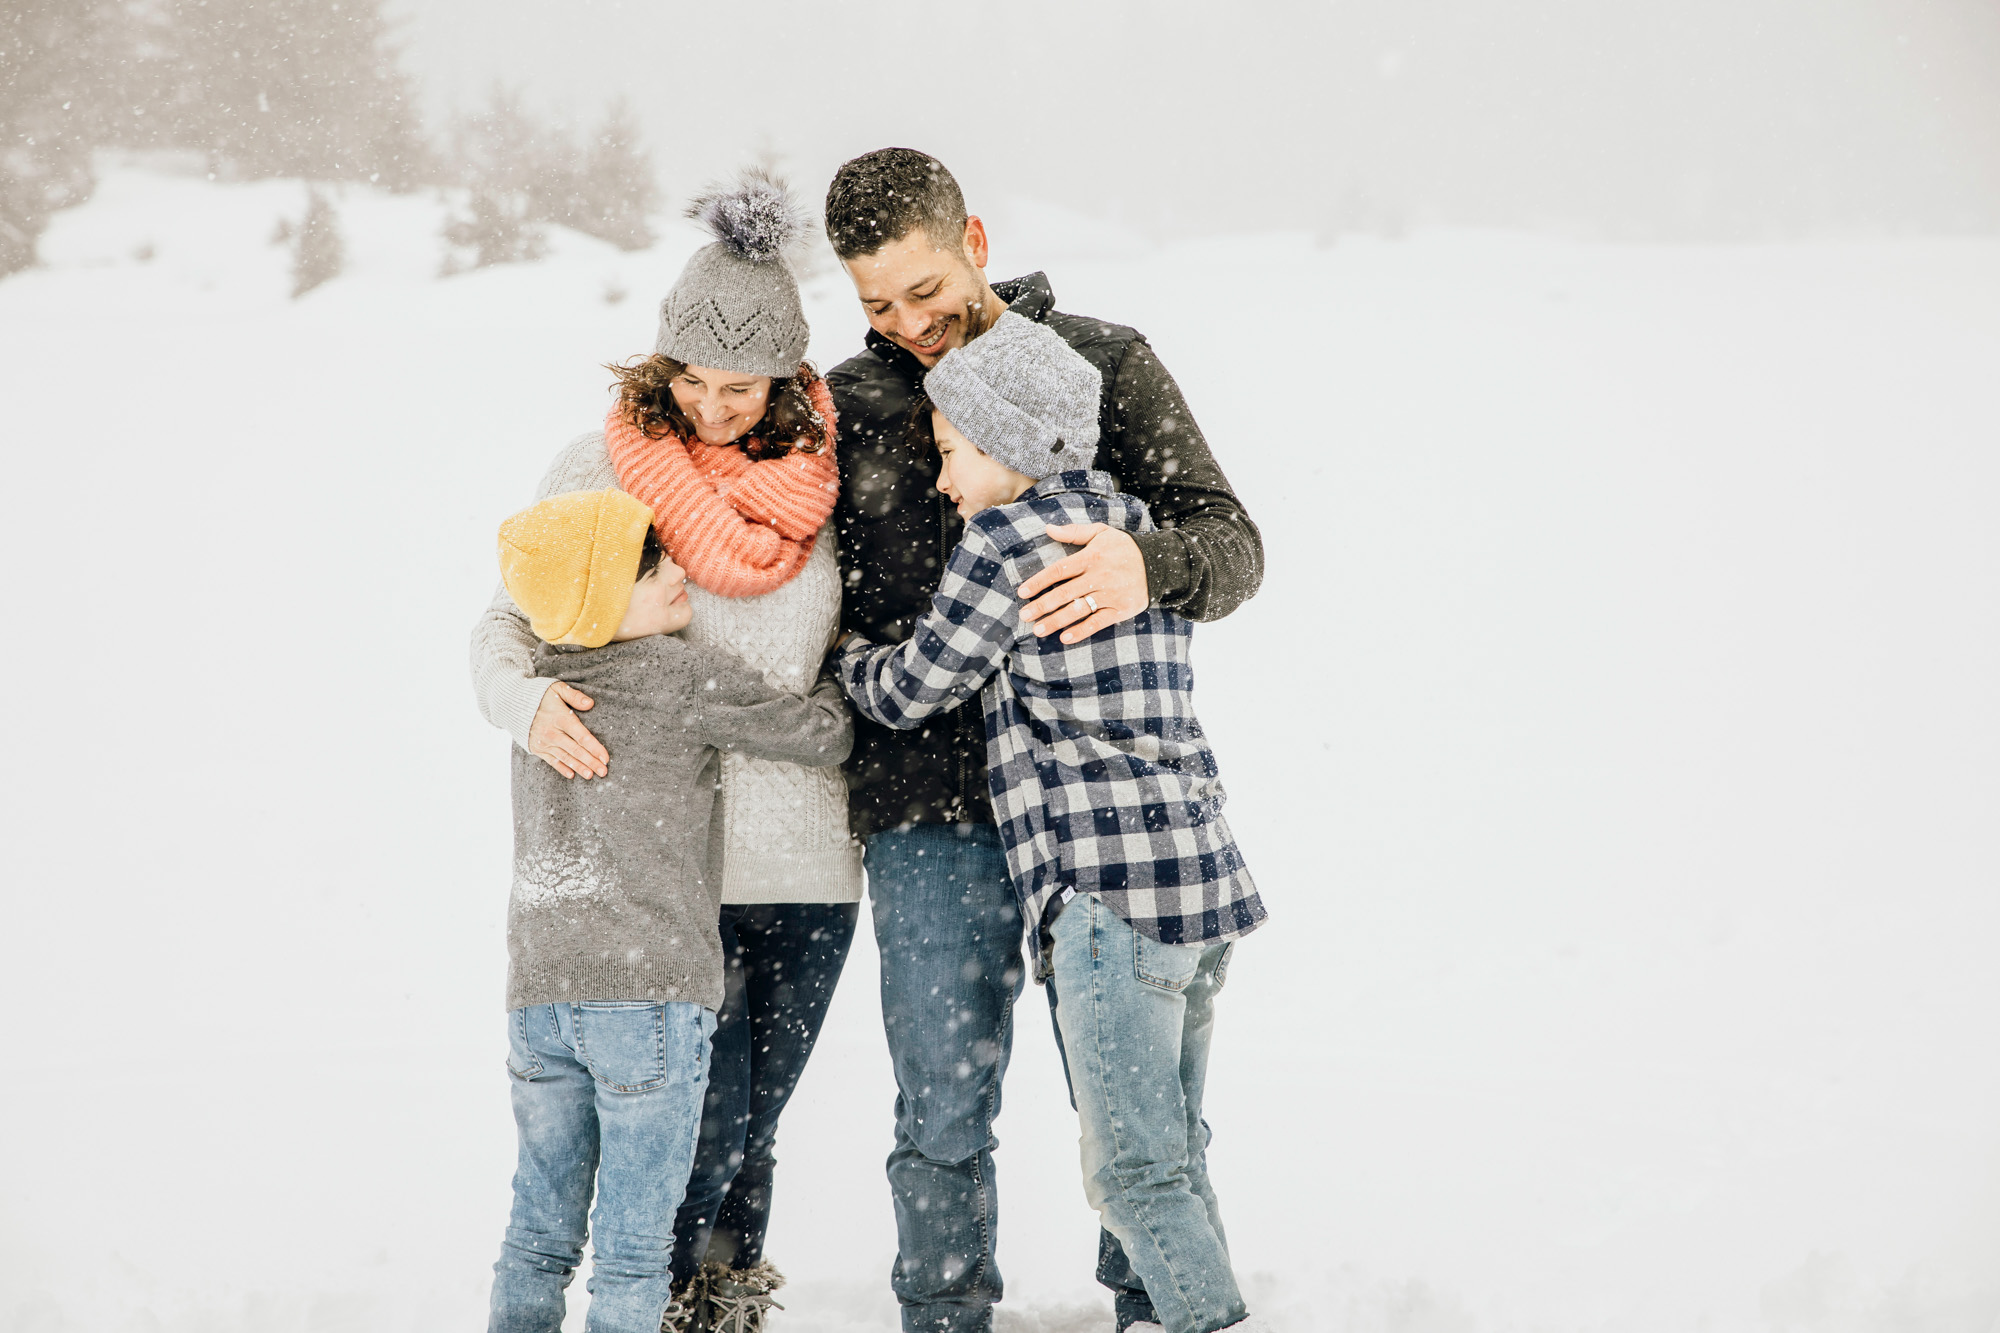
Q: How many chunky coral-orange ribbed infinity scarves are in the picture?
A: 1